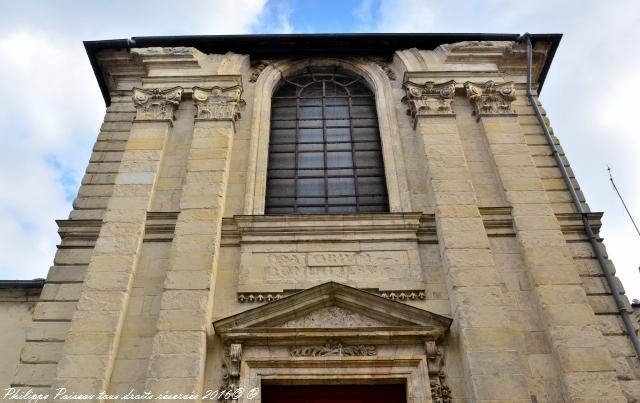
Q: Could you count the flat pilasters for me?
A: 4